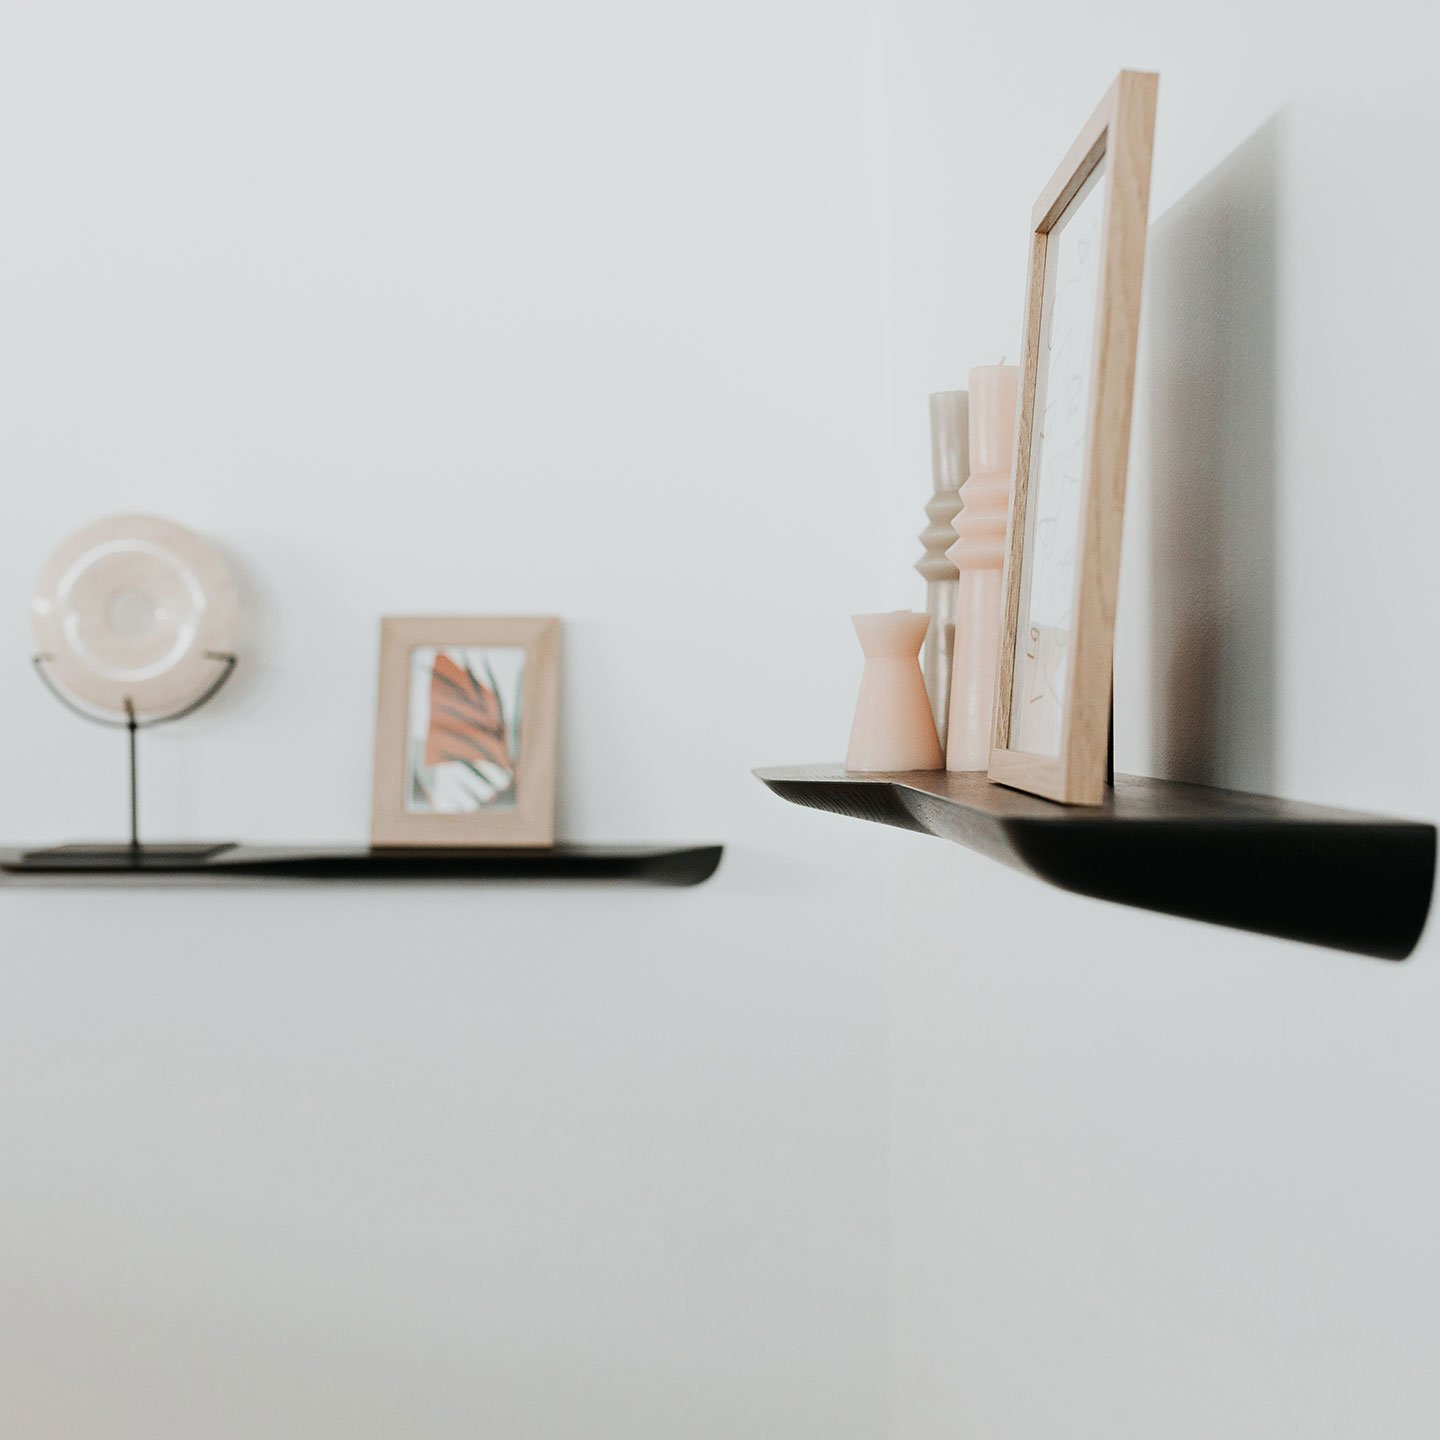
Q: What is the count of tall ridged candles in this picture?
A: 2